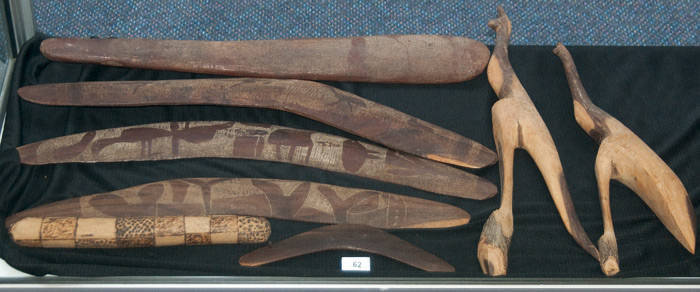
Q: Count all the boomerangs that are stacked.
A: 4